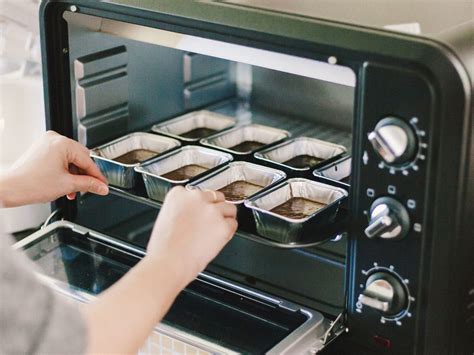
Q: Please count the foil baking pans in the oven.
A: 8